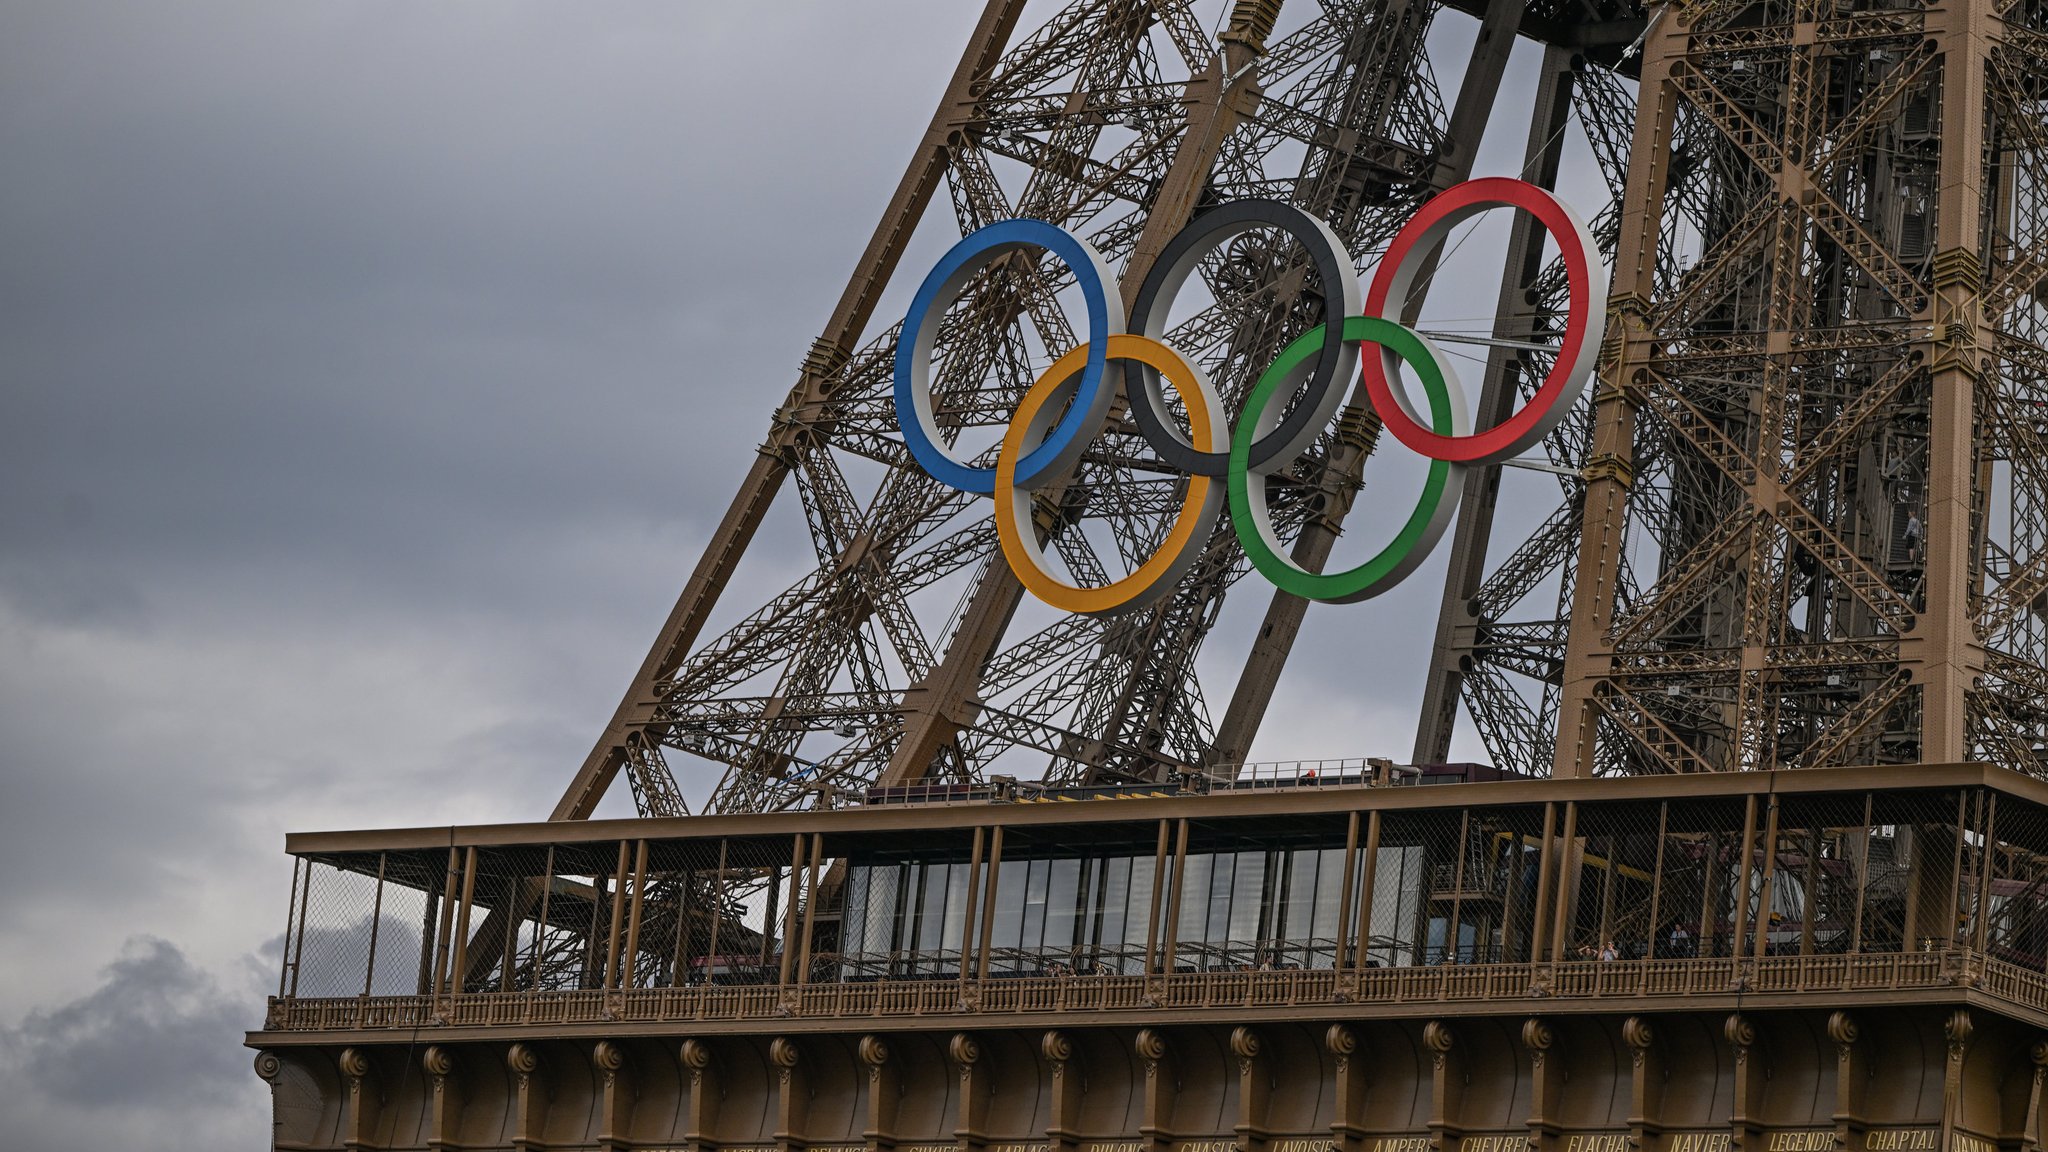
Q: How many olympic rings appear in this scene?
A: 5